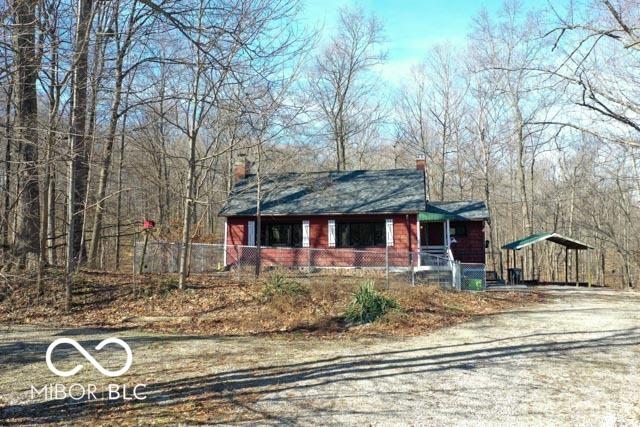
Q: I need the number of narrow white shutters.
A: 4